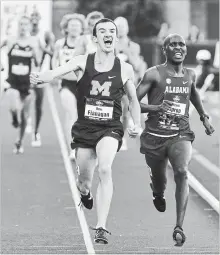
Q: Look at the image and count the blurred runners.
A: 5